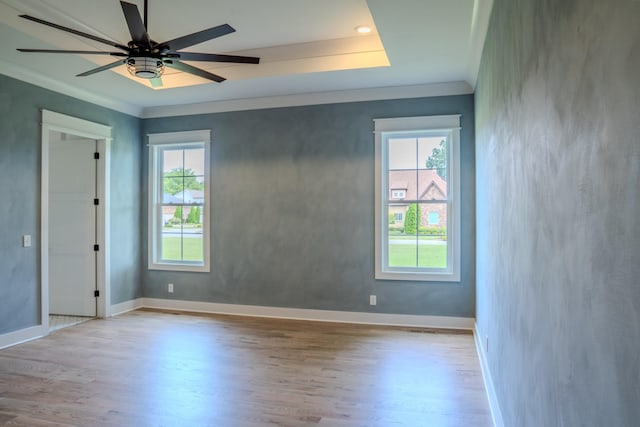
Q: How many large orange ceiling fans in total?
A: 0